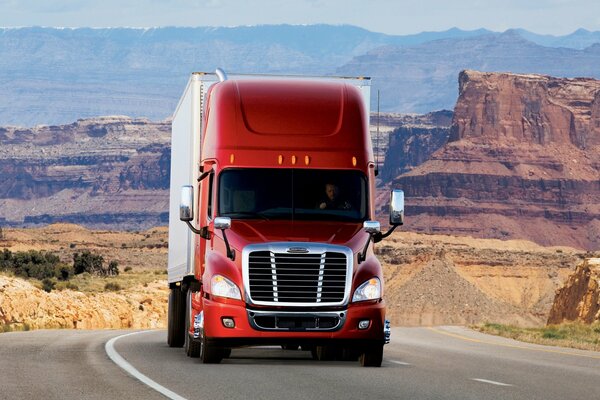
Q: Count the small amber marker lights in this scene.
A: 5